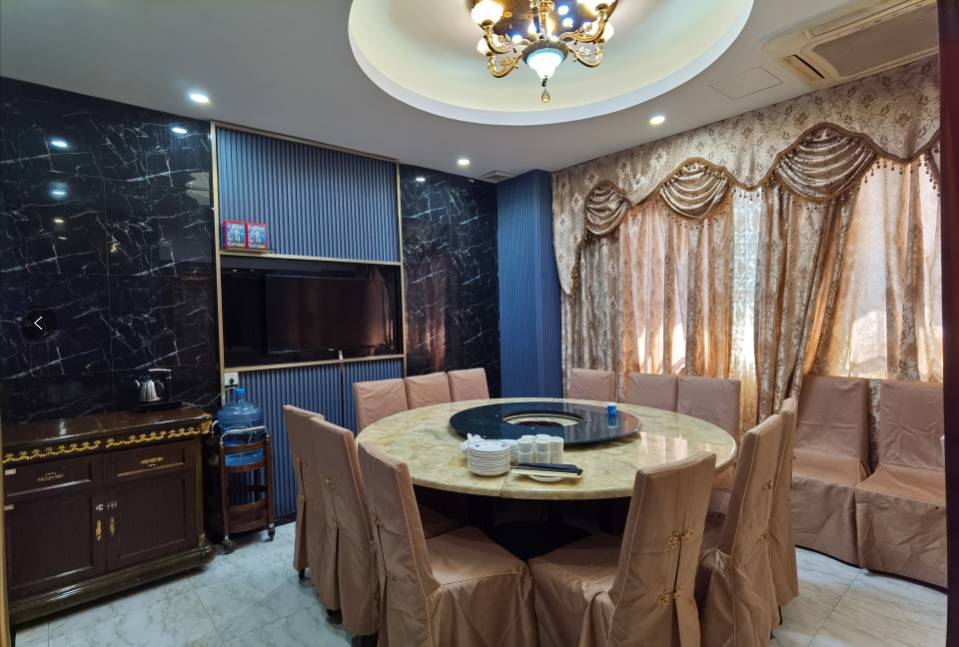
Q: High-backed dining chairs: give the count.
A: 14